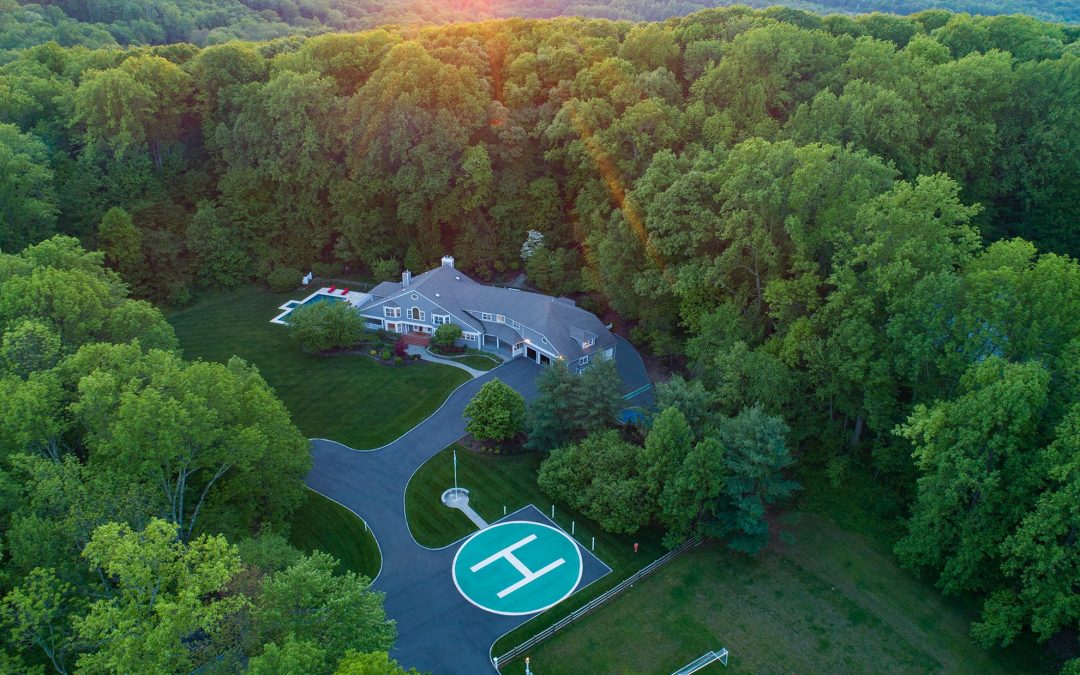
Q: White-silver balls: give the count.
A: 1